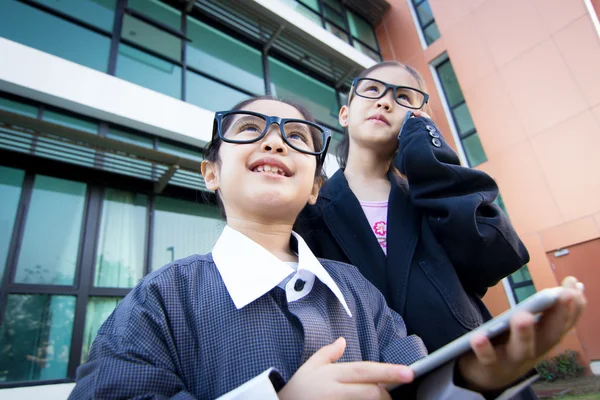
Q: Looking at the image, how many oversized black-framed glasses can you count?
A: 2